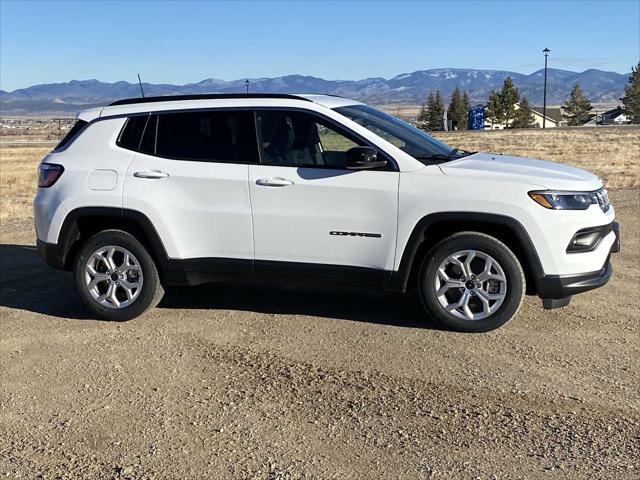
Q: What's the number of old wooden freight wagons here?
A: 0